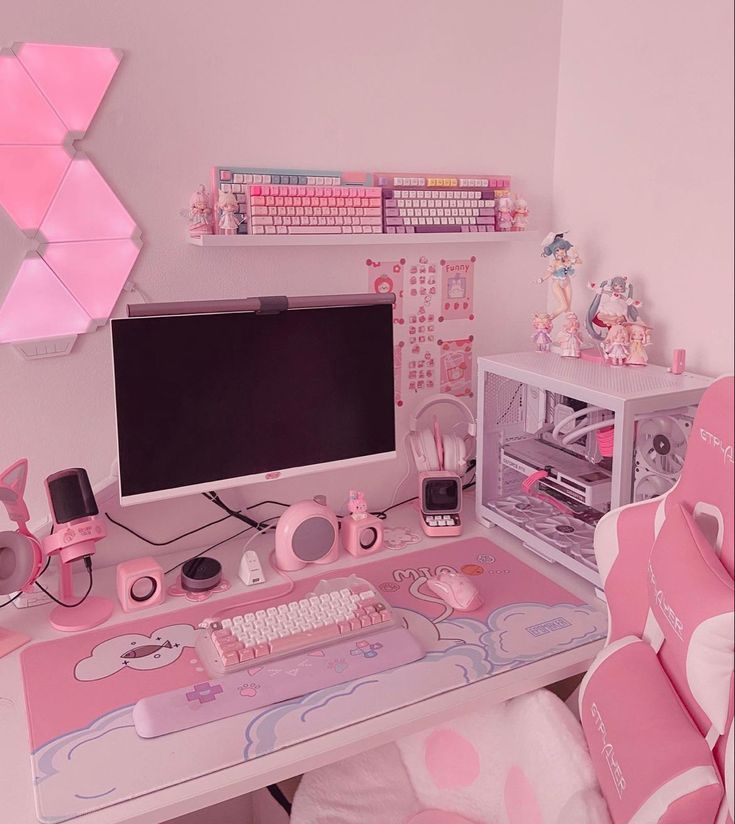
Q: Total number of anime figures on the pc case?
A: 6